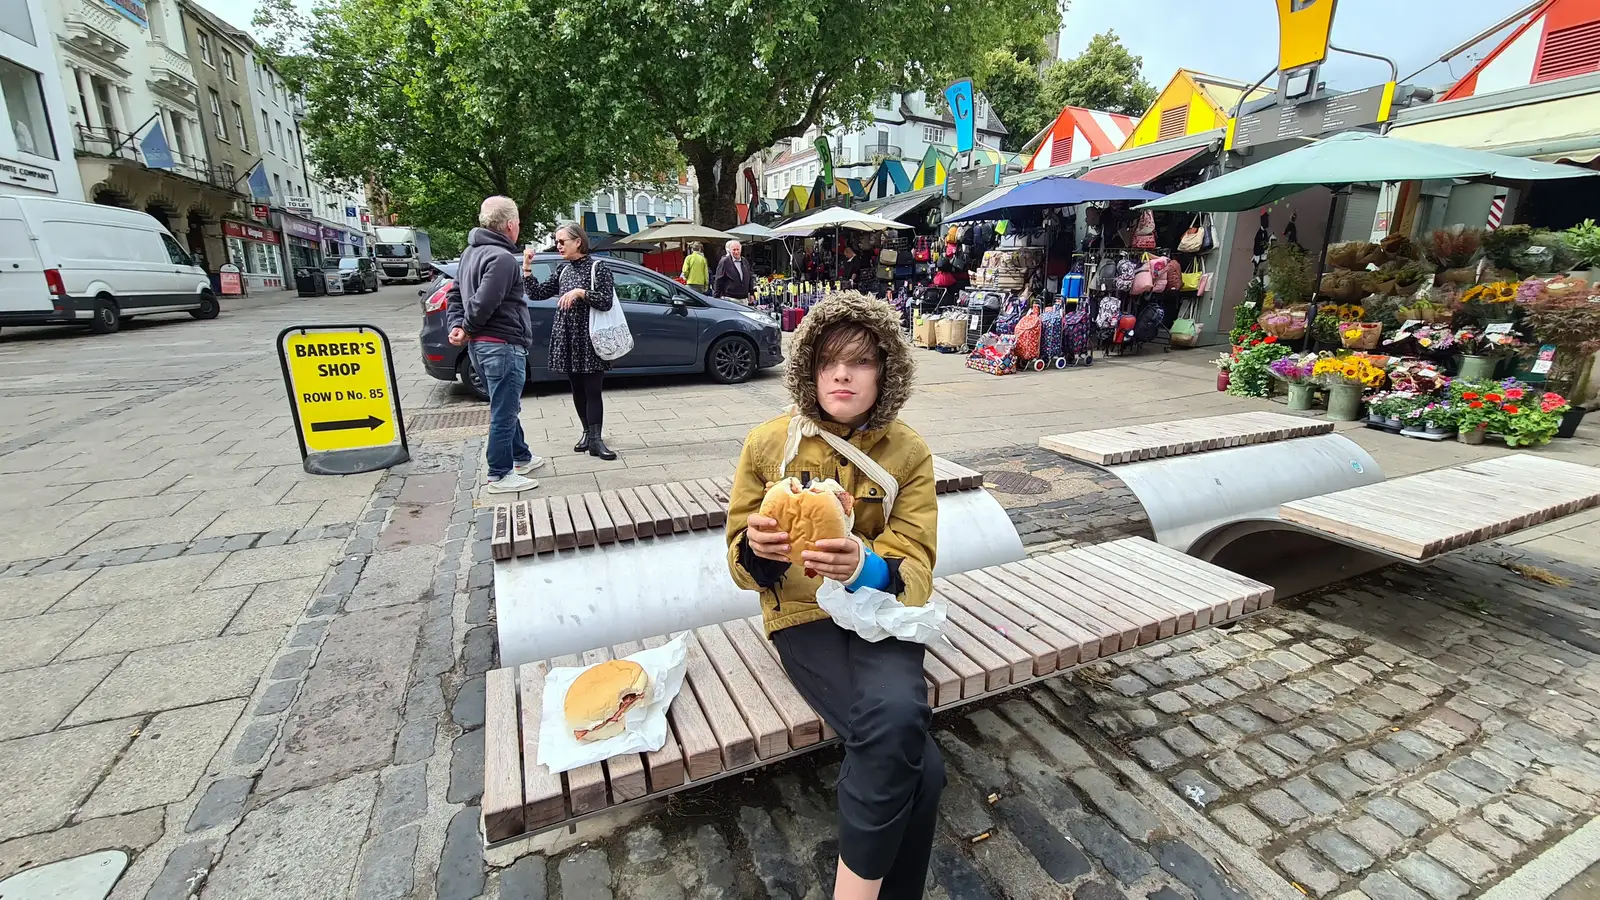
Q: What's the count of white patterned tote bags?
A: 1